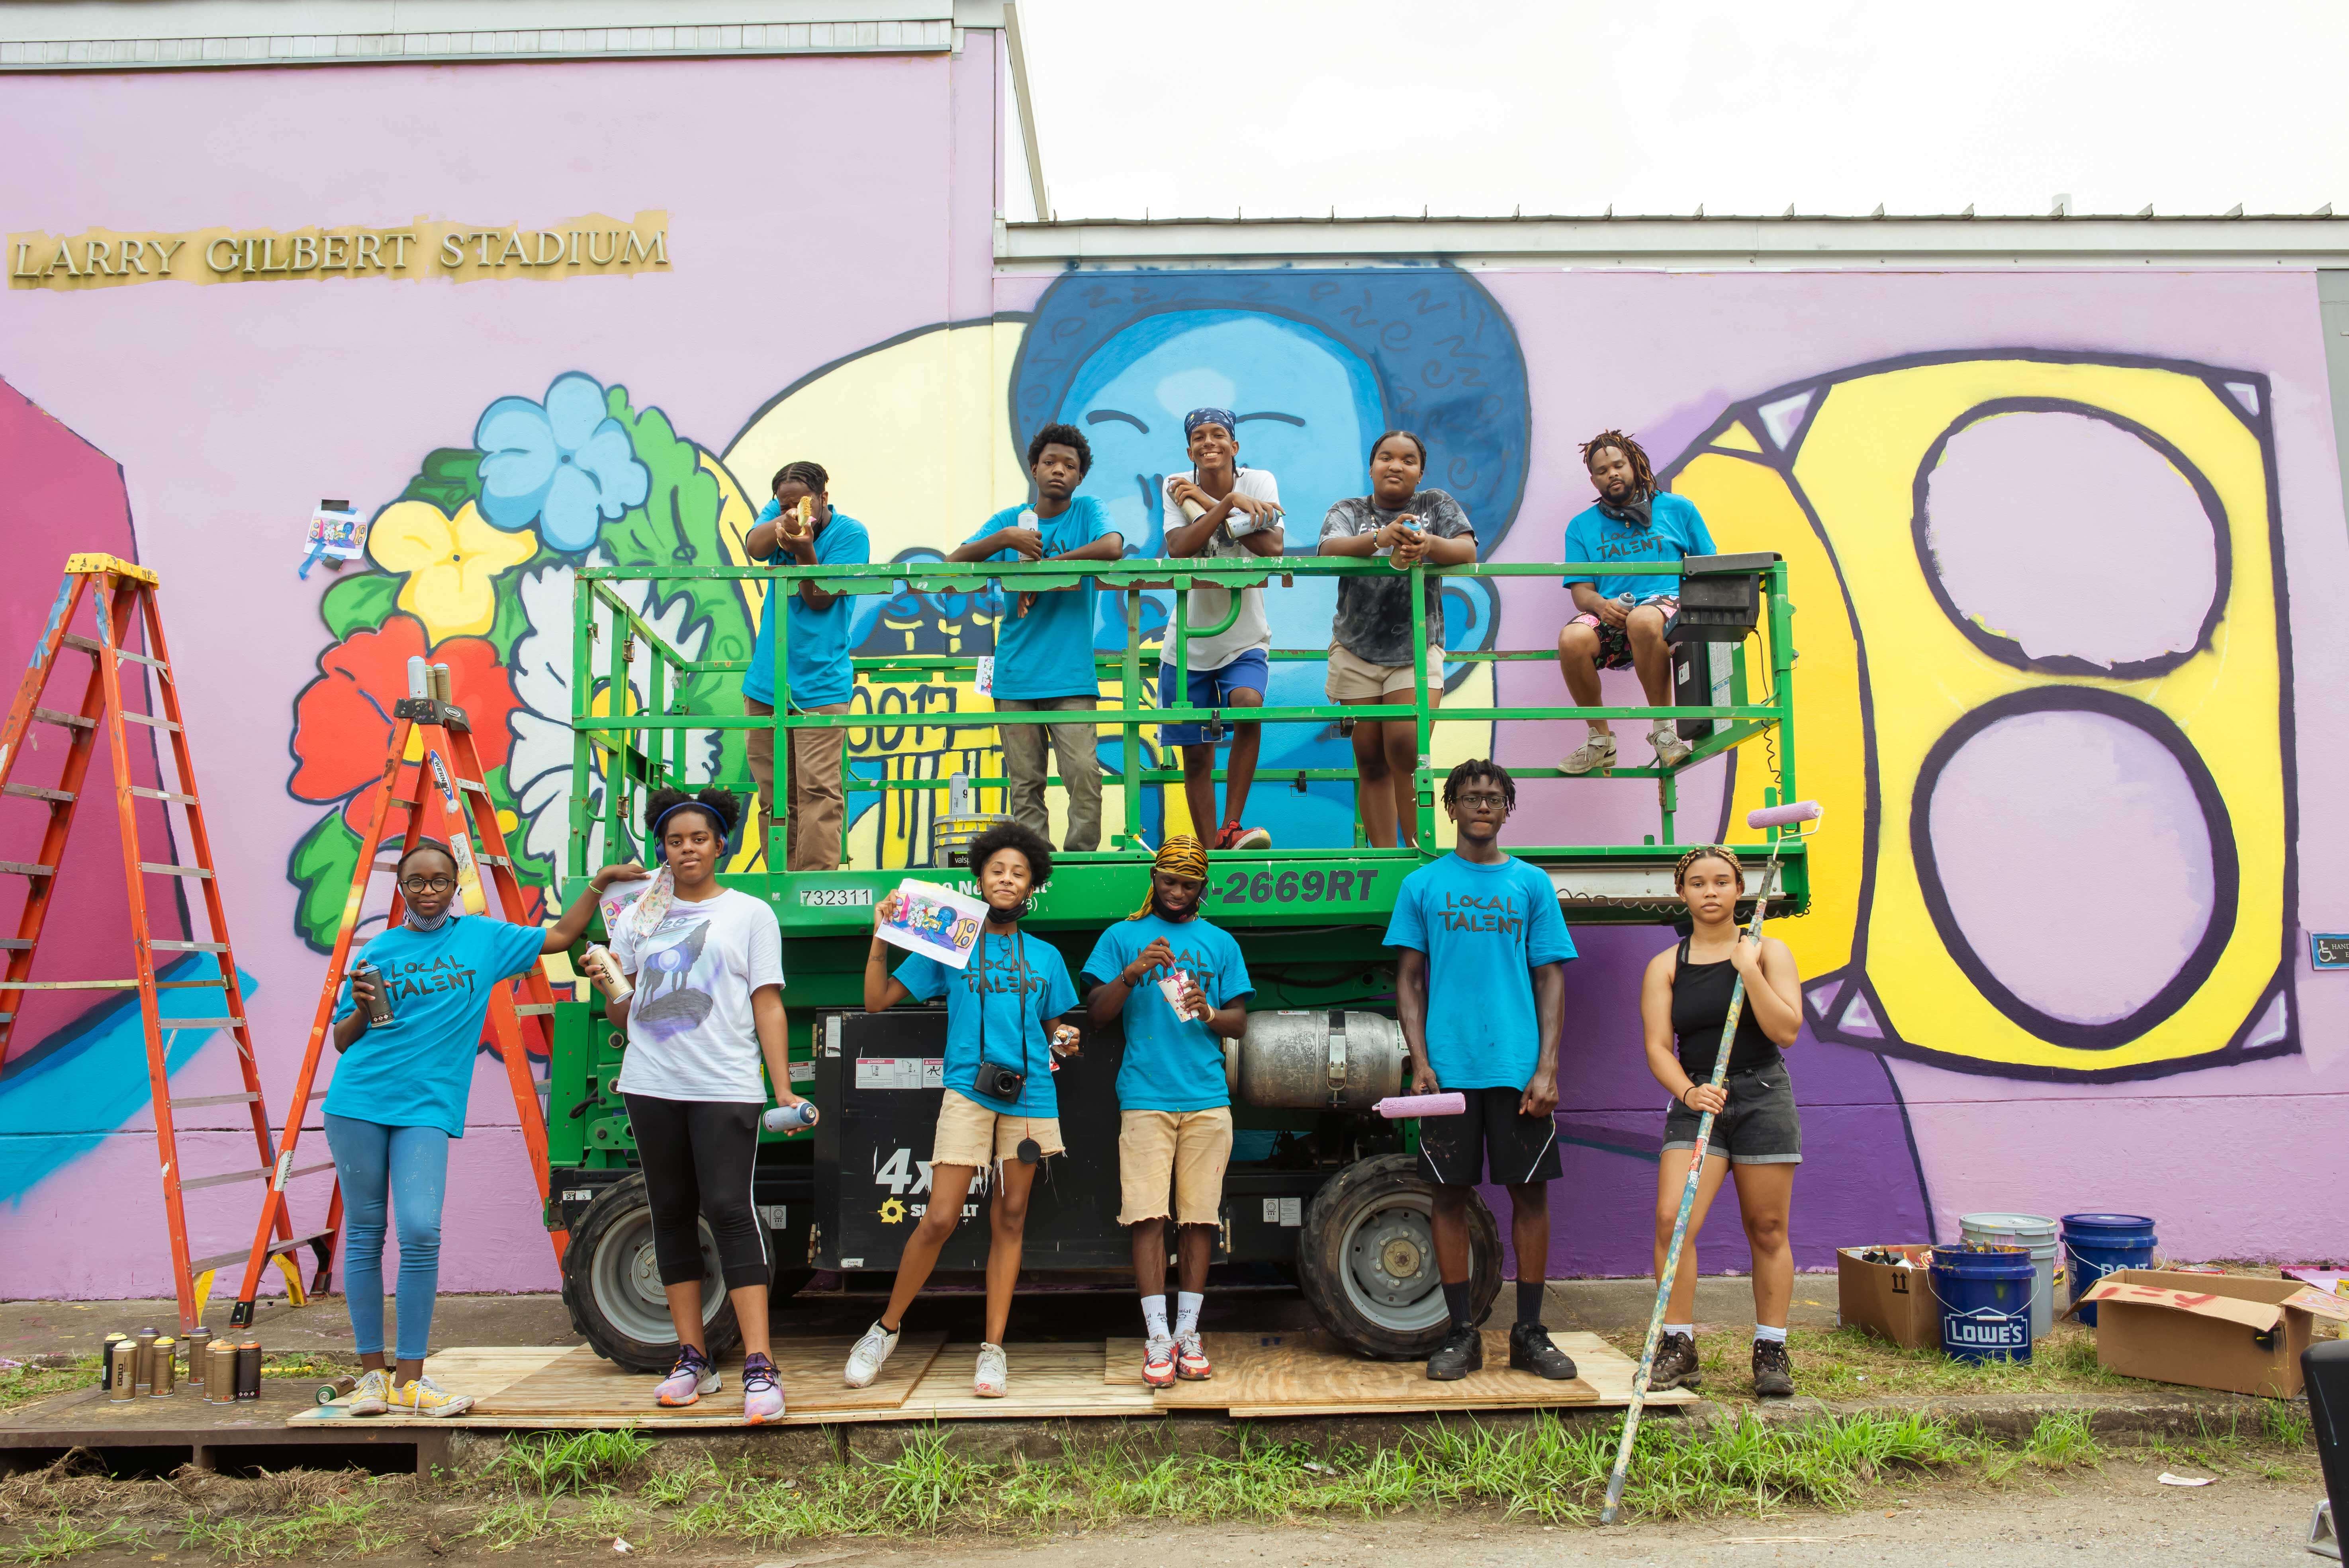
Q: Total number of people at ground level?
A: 6